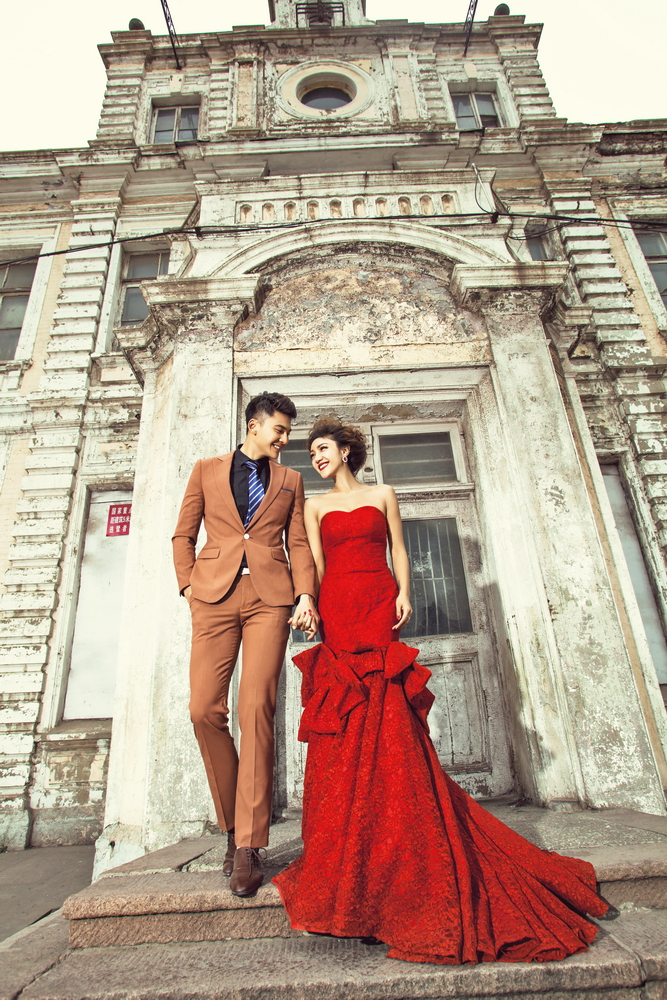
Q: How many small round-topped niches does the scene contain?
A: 10